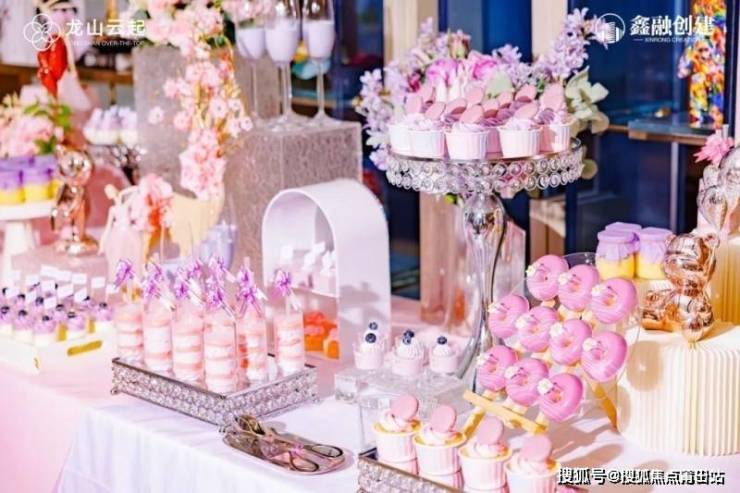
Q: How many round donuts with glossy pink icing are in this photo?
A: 10